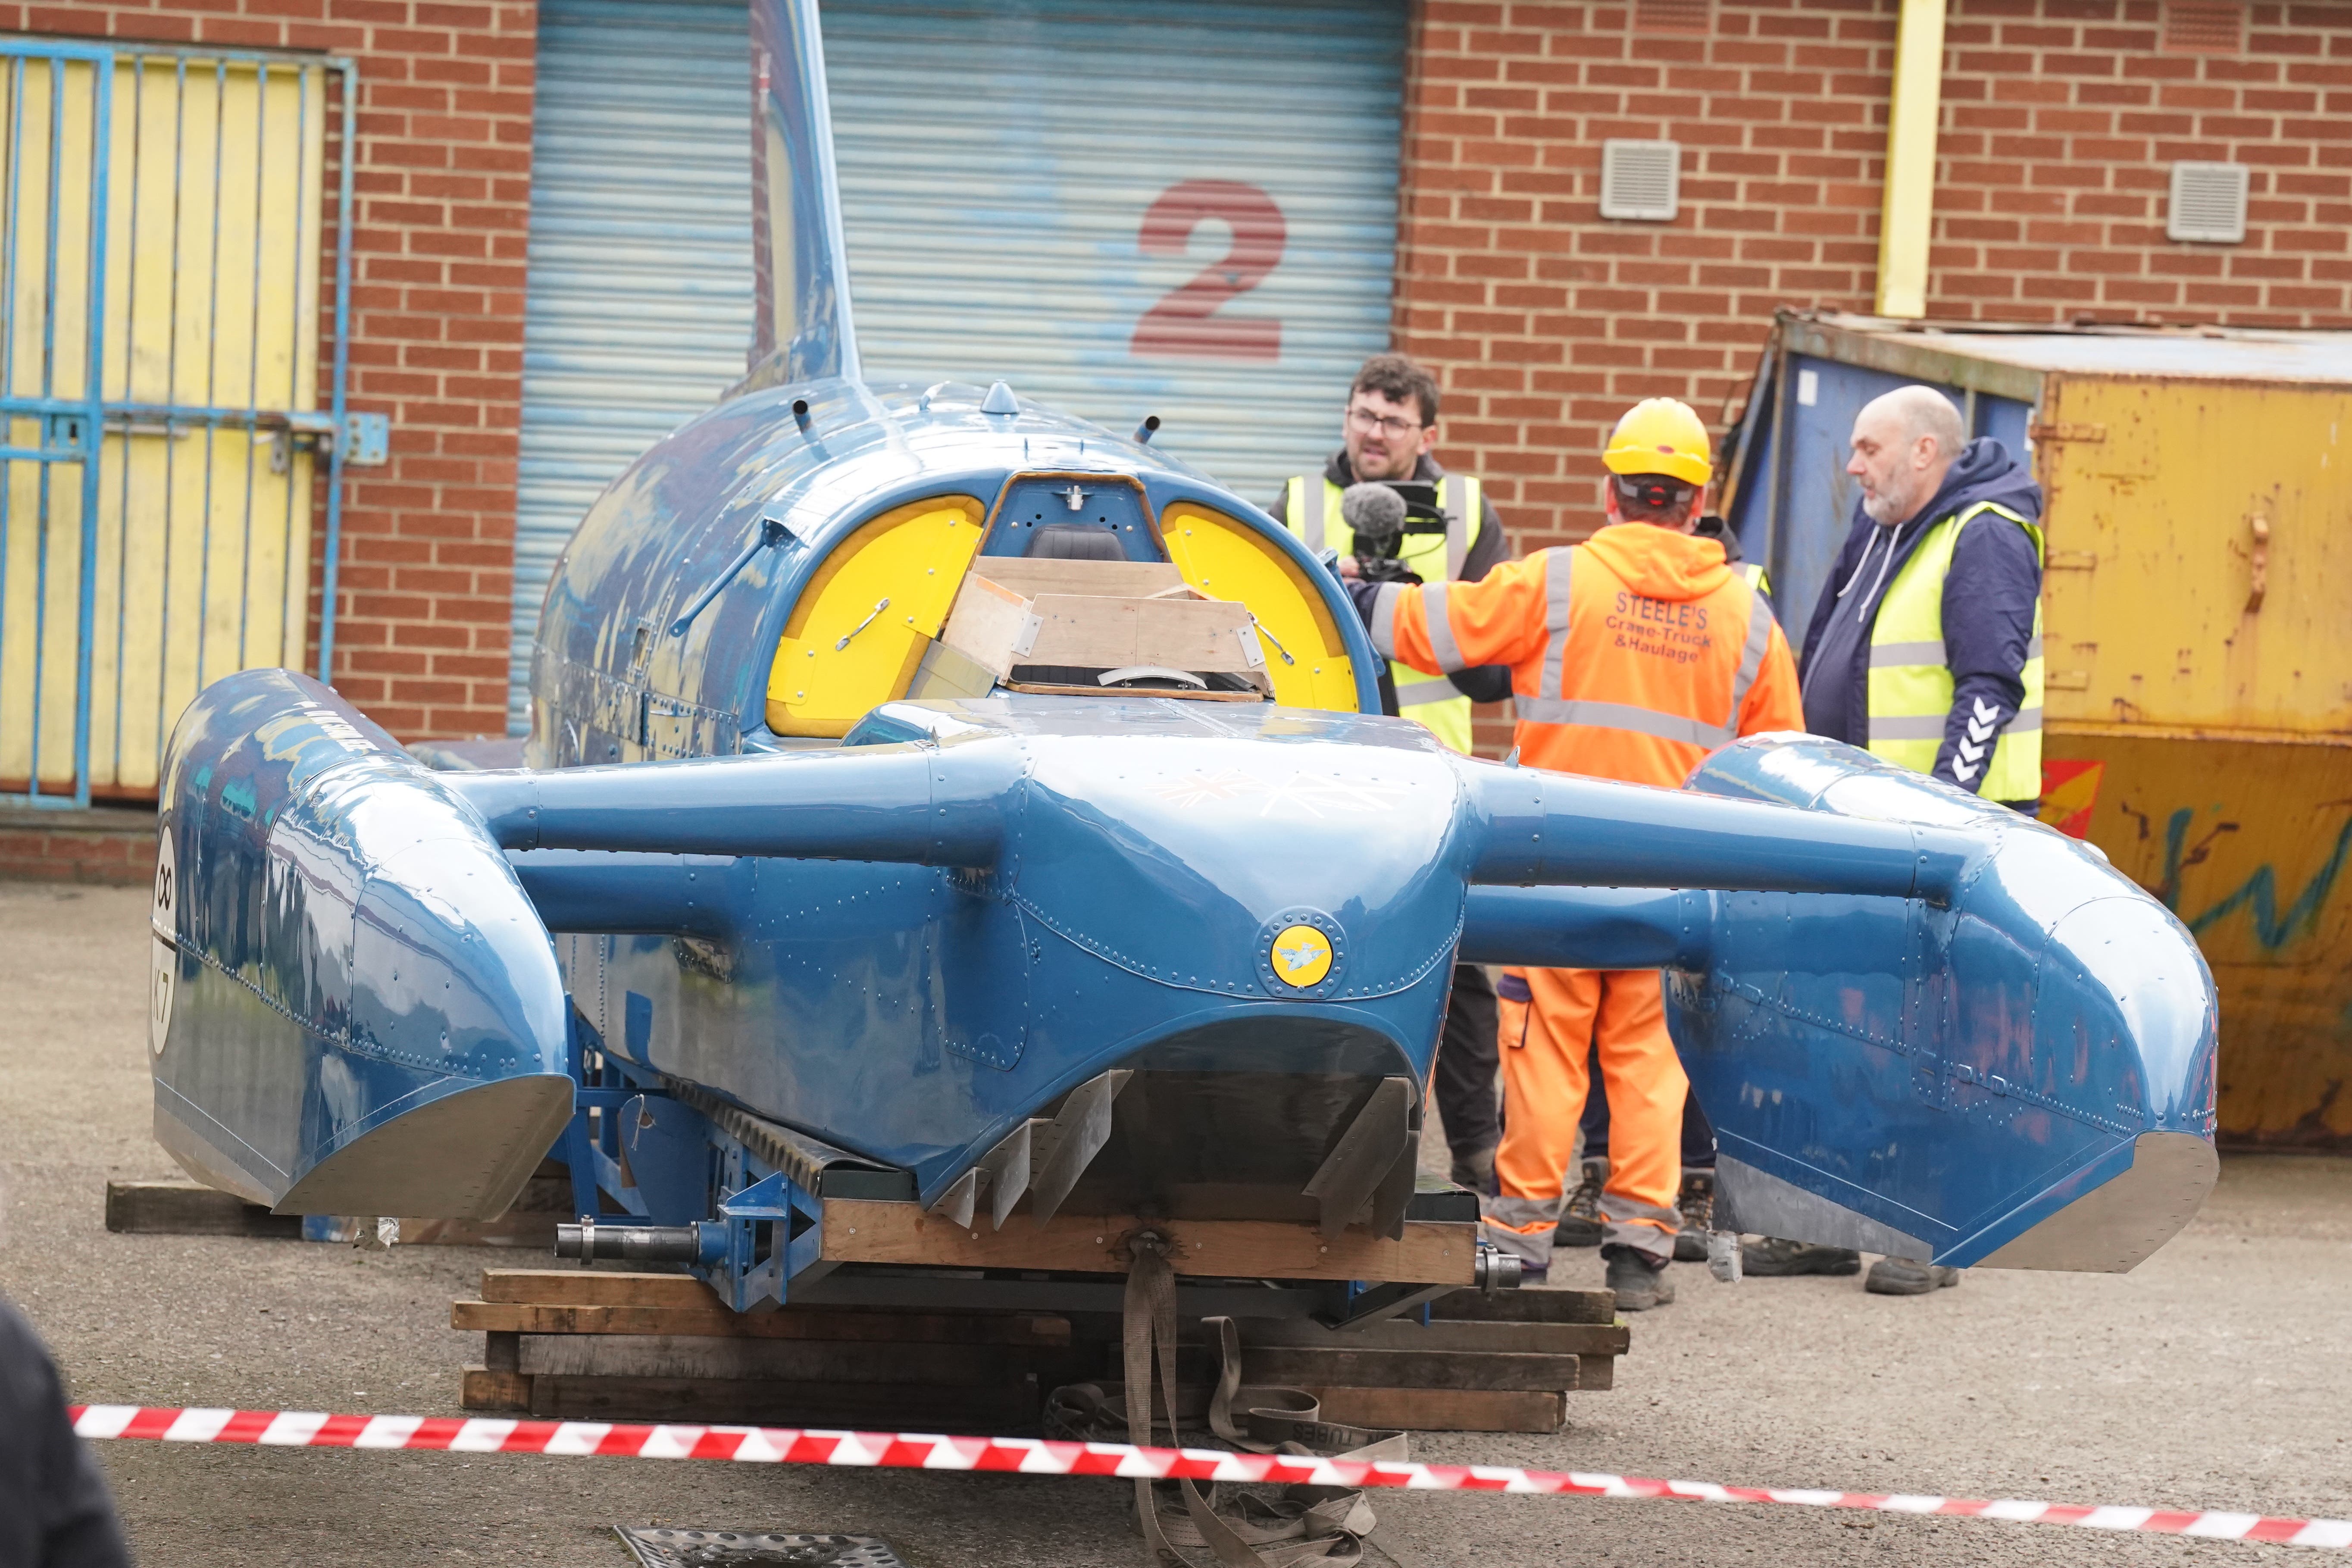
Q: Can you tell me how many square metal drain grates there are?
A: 1